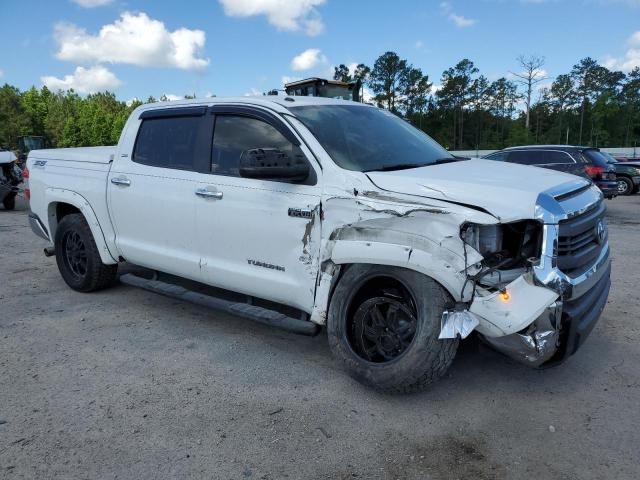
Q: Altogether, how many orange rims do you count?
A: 0